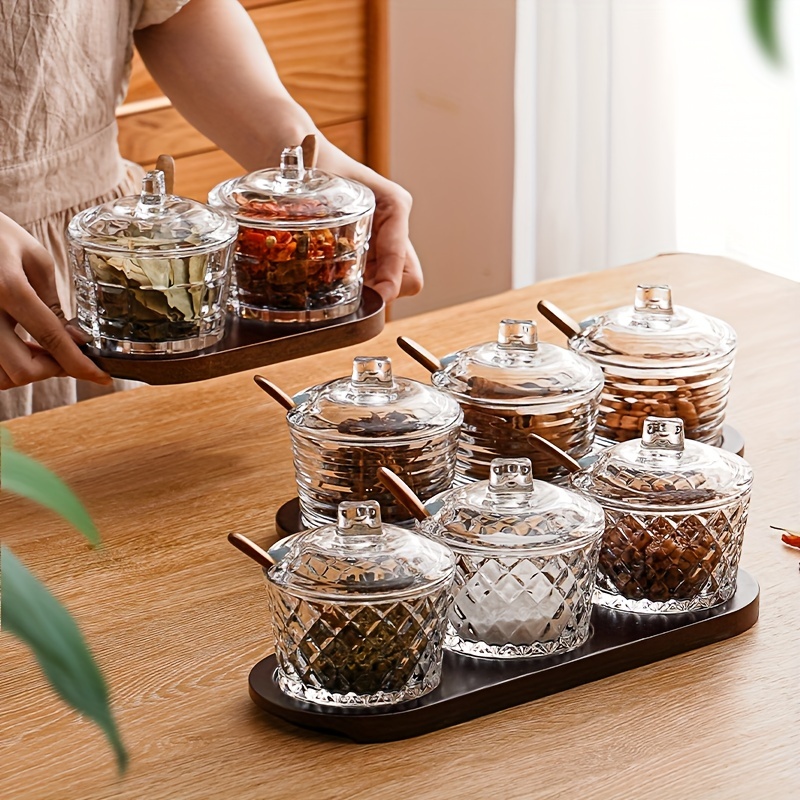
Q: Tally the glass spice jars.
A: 8